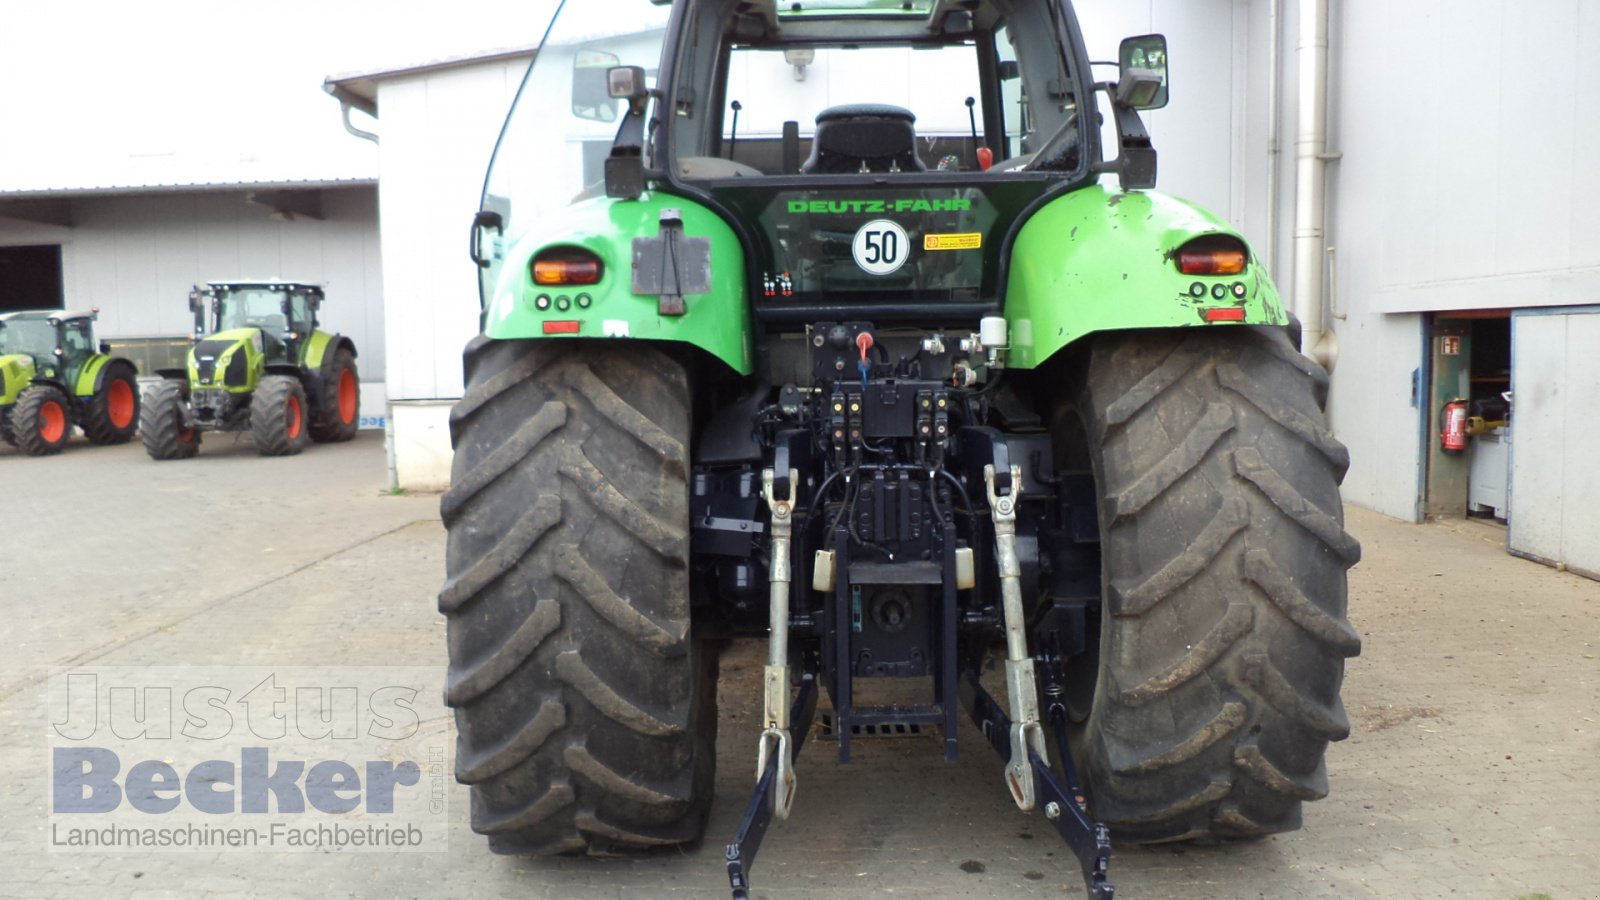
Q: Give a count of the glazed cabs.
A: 3